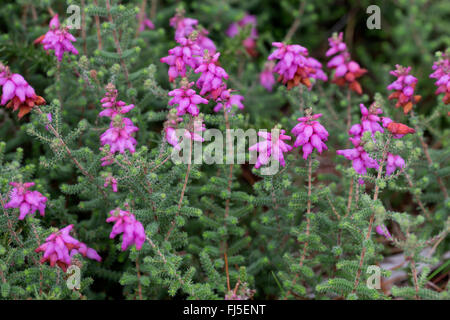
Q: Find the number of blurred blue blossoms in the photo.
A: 0